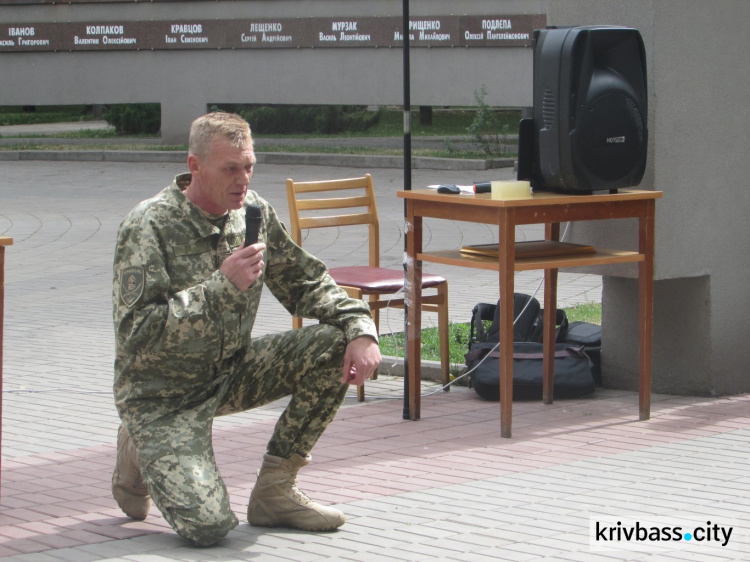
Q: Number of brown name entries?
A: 7